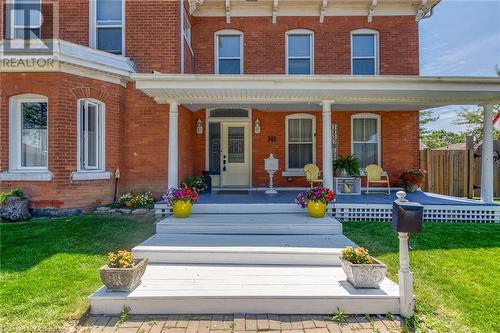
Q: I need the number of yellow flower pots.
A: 2